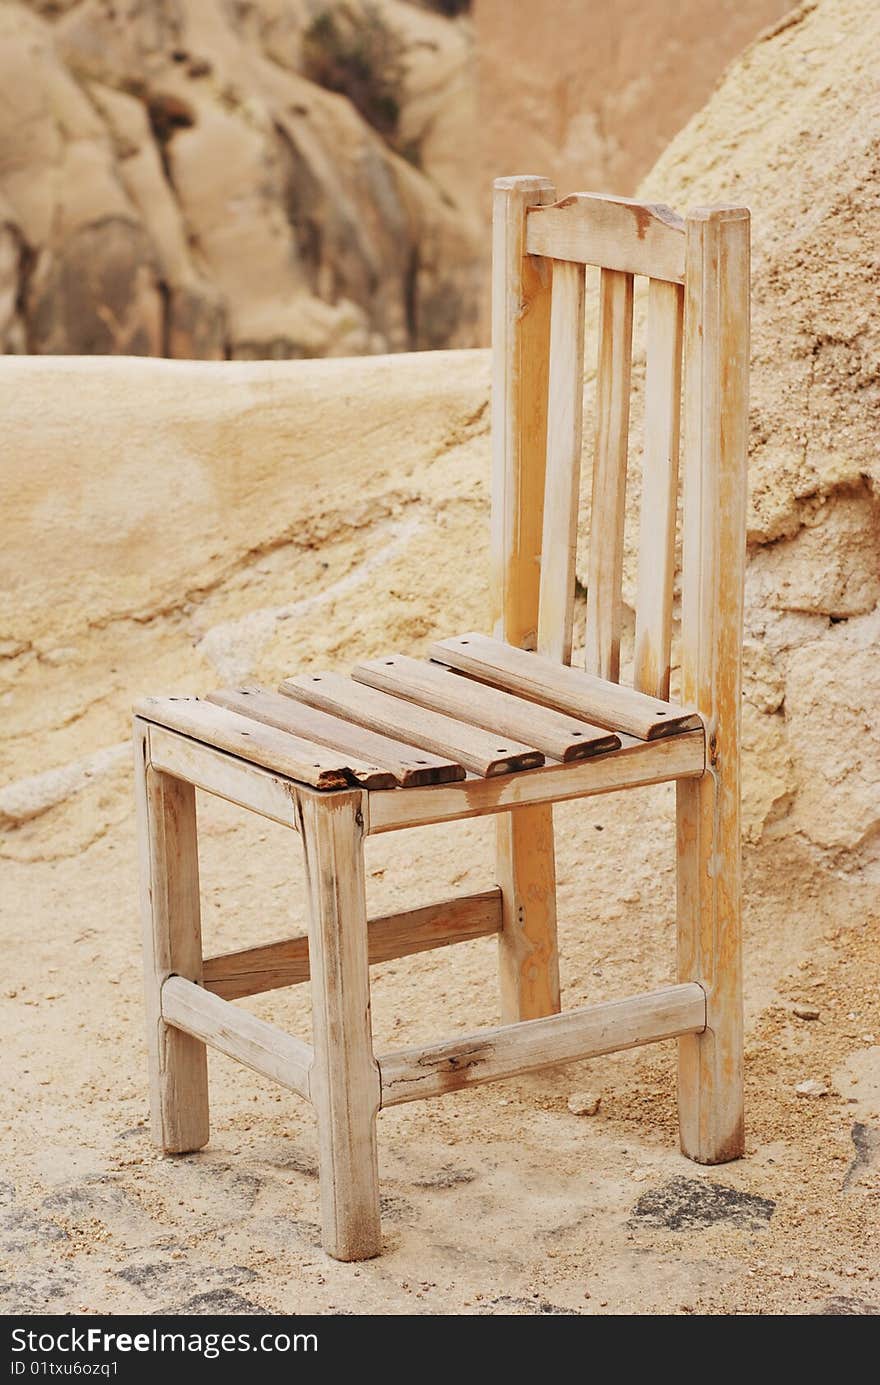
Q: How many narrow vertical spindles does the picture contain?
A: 3